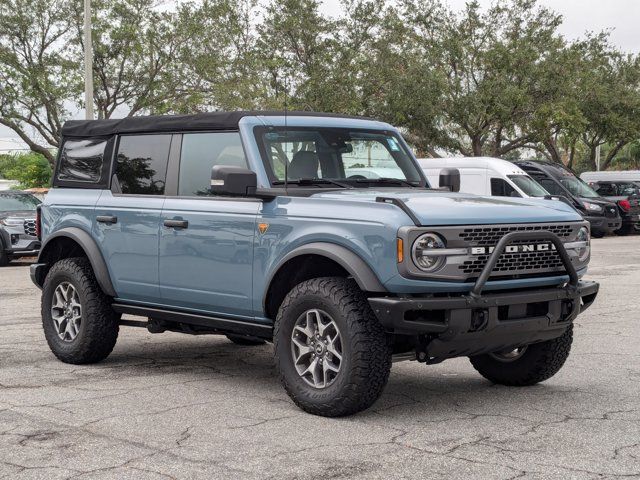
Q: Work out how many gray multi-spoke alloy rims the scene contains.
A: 2